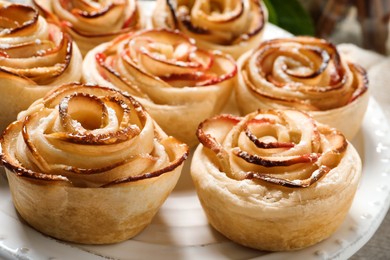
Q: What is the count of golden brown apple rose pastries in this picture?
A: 7